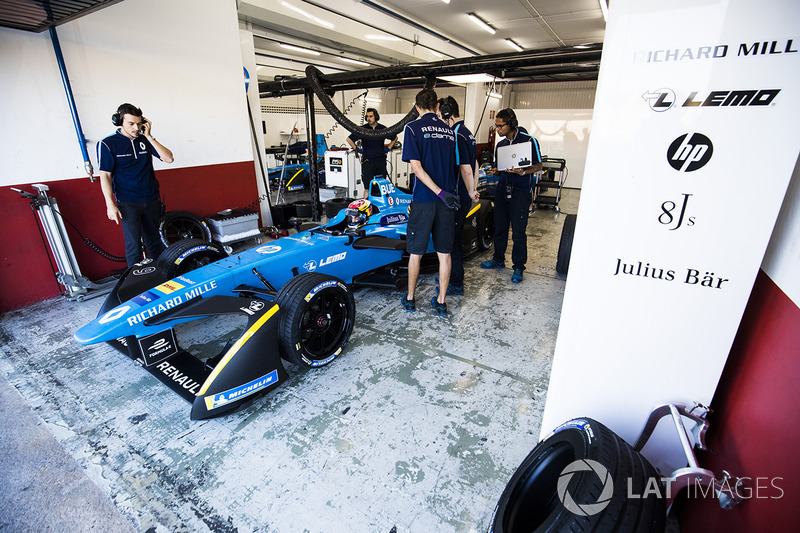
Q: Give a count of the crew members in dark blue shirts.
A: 5